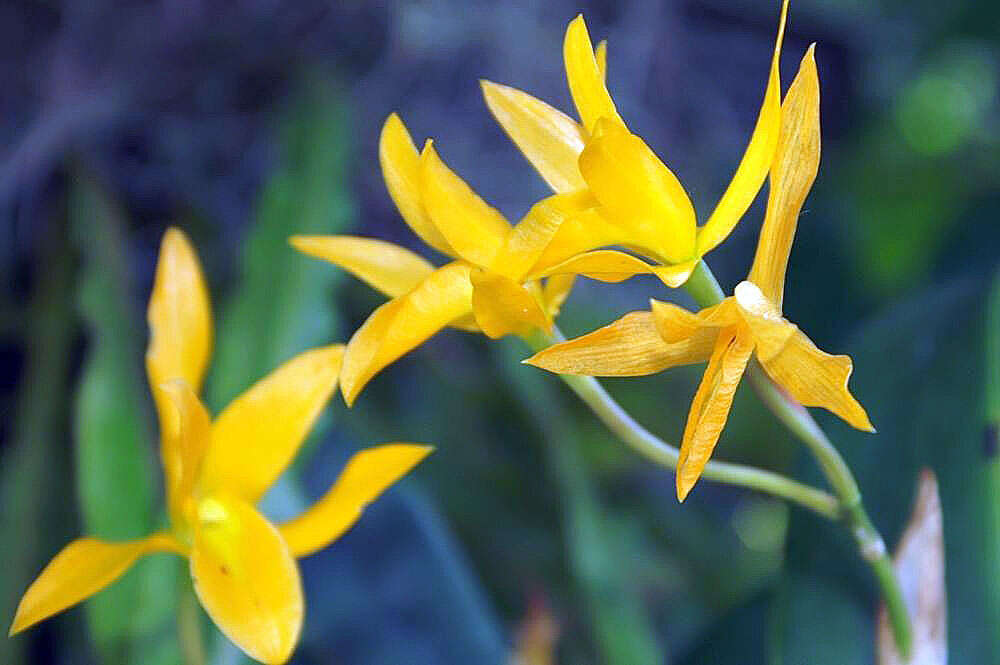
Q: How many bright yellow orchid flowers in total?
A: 4